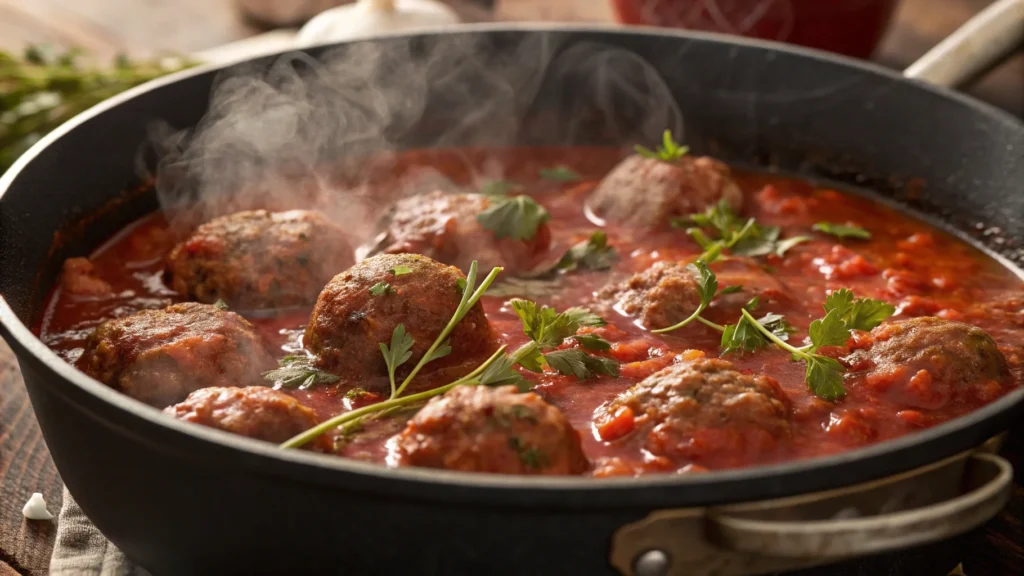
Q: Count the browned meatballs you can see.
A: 10